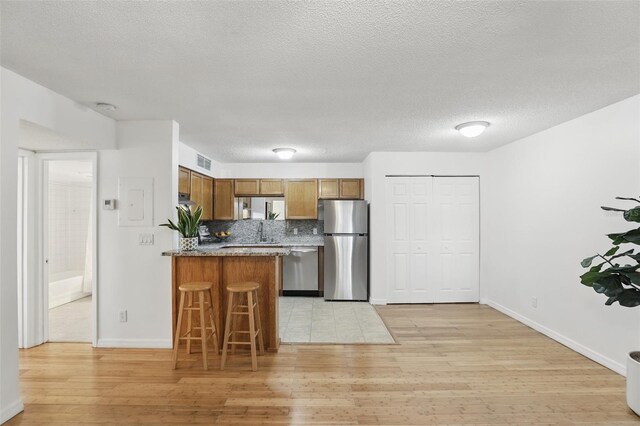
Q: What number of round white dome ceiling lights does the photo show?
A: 2